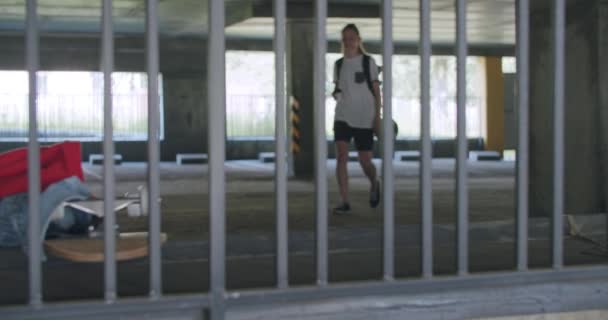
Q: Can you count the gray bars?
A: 11